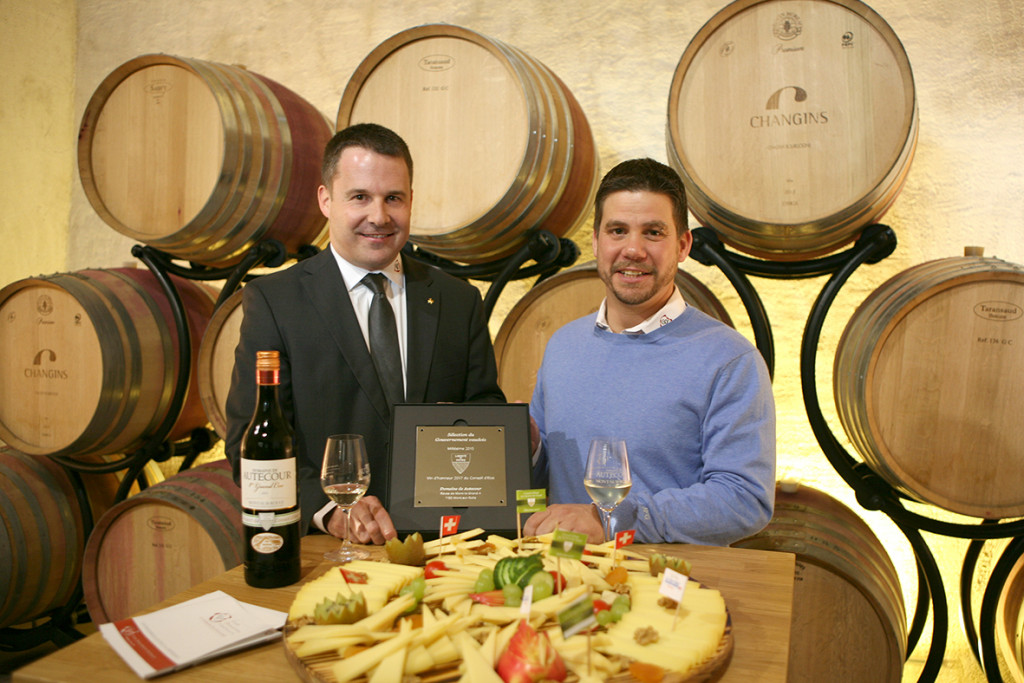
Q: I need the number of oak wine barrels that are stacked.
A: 11